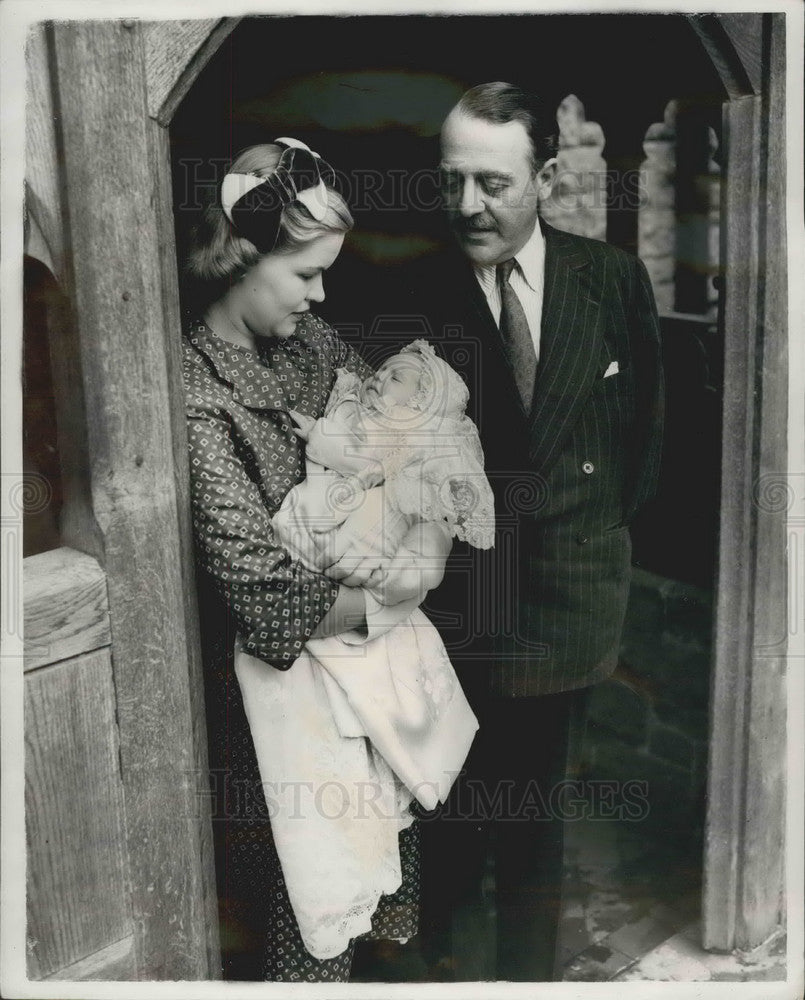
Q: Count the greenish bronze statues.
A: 0